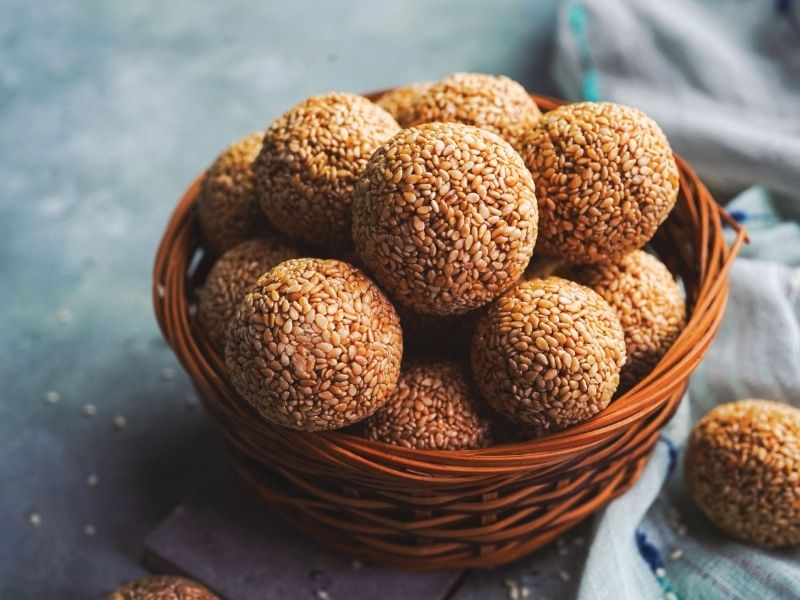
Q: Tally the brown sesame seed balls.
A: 13